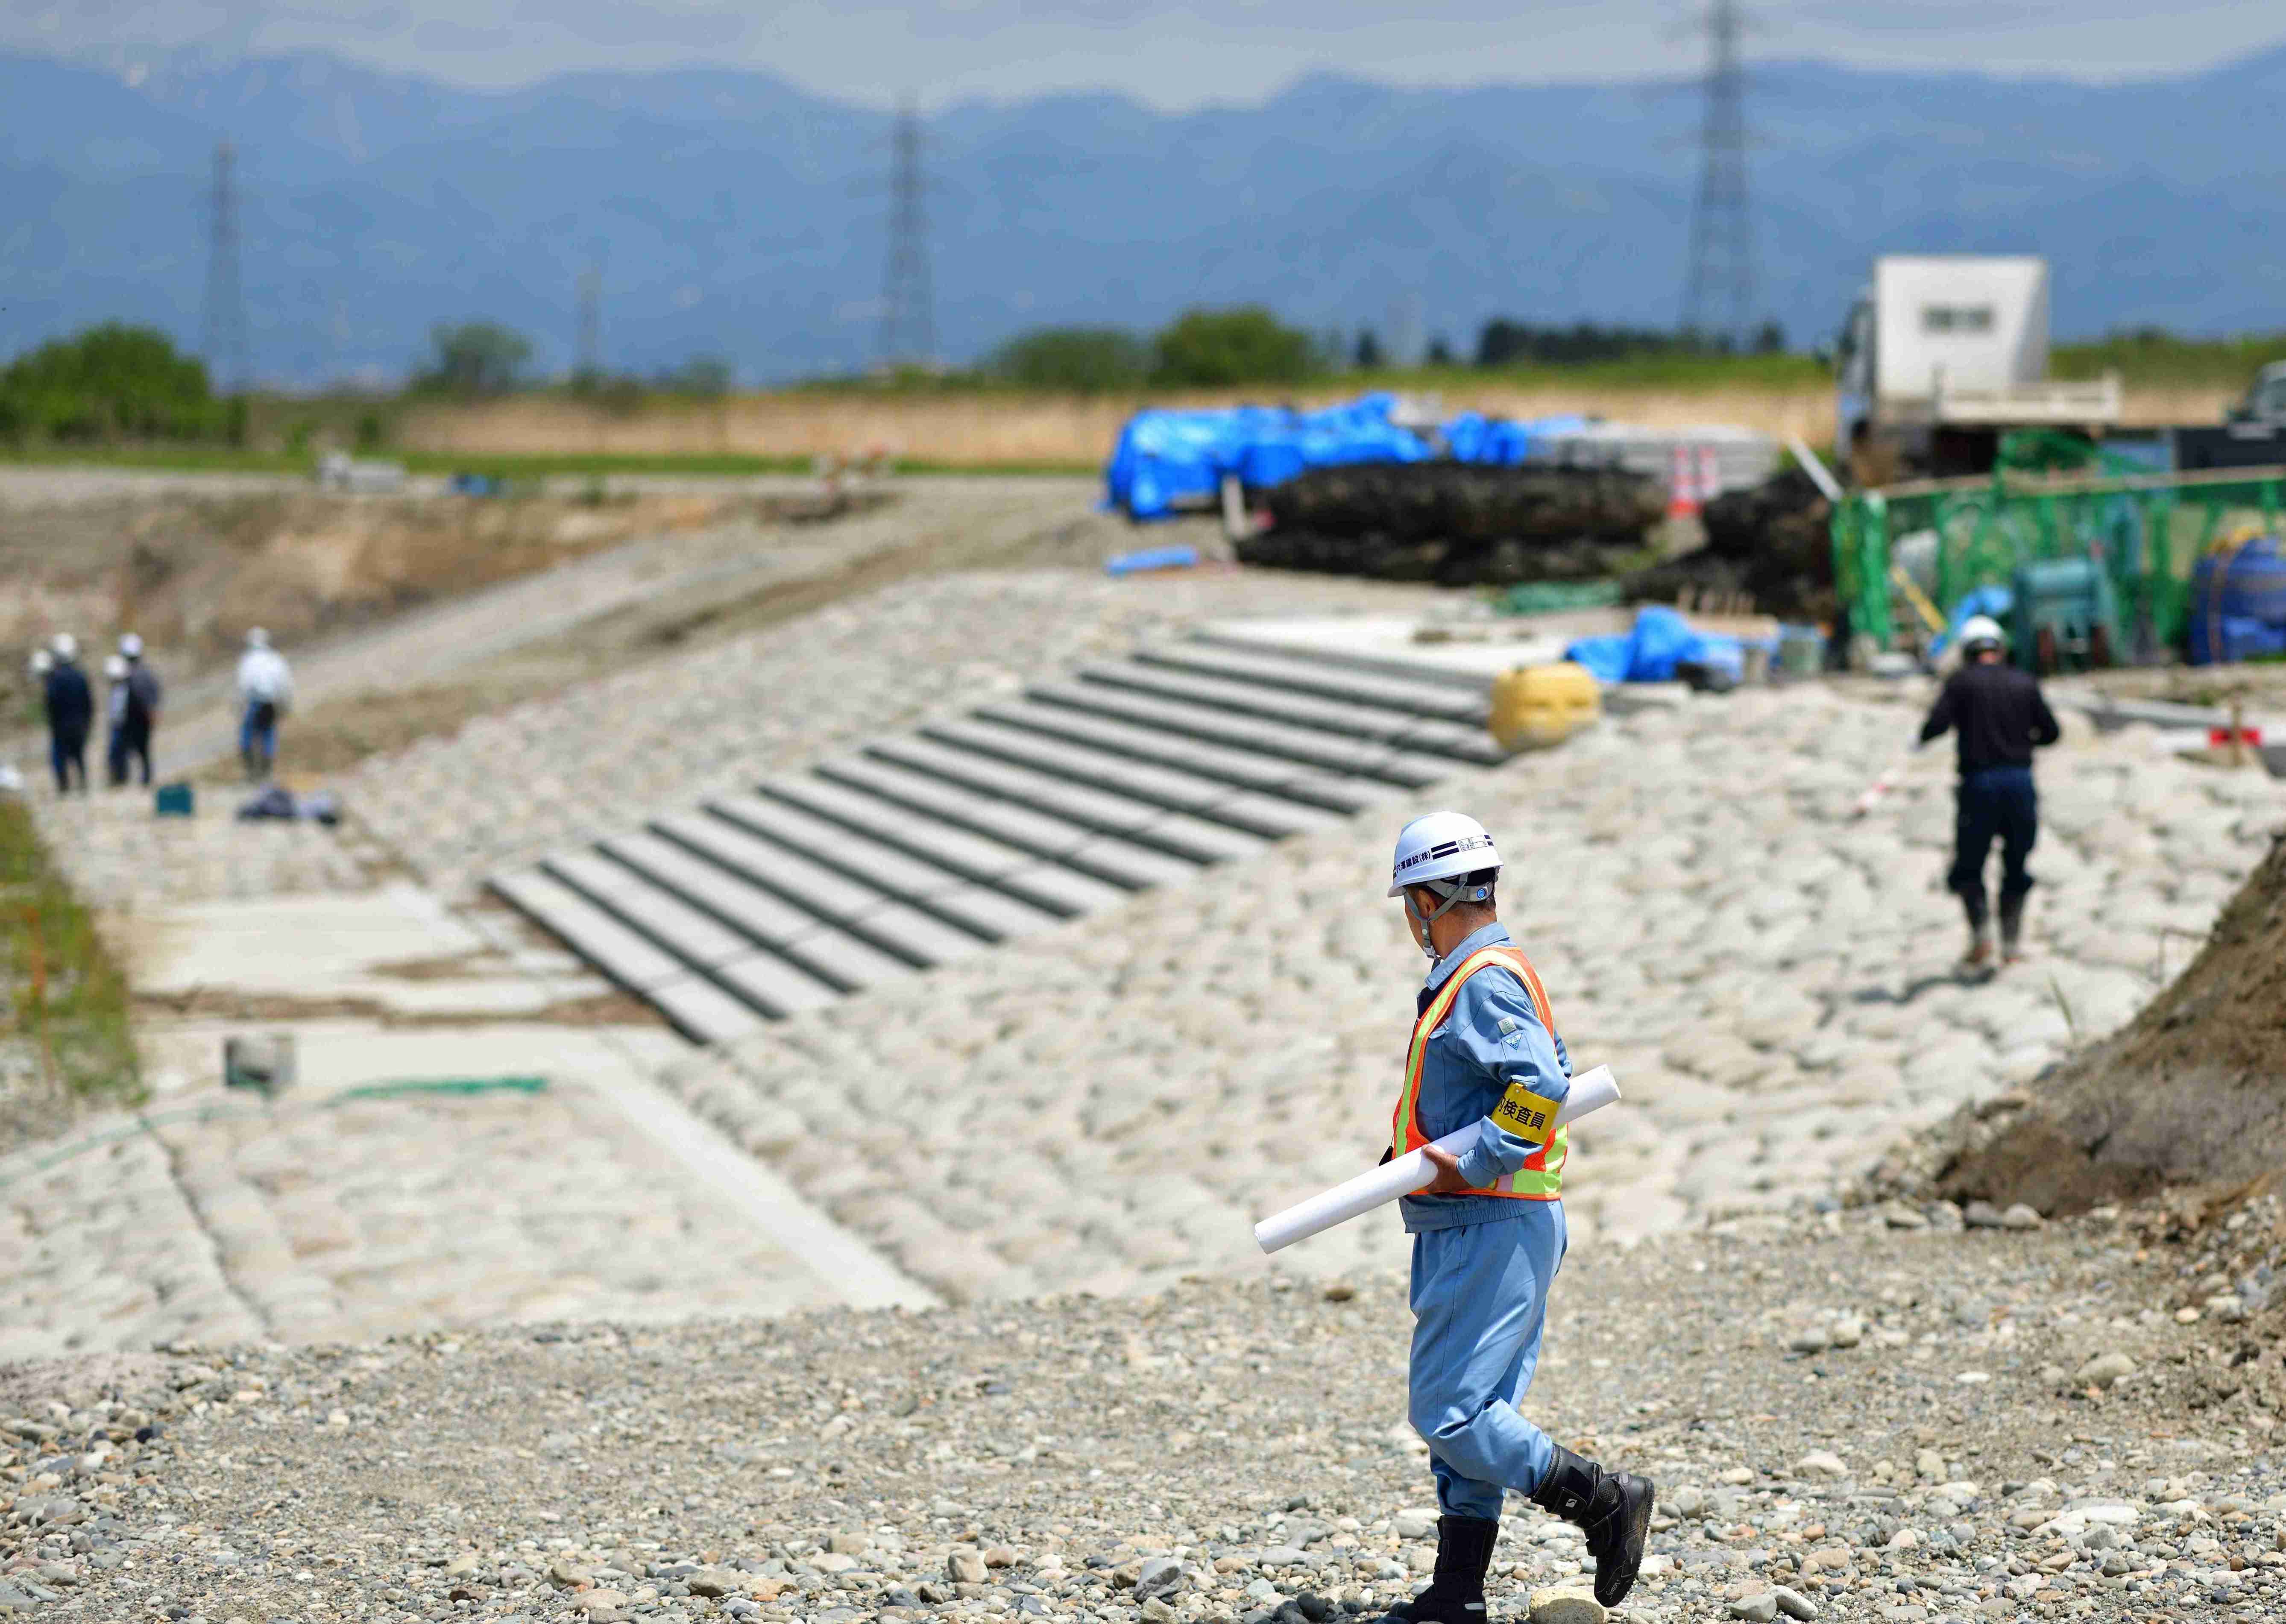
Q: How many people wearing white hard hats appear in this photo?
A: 7